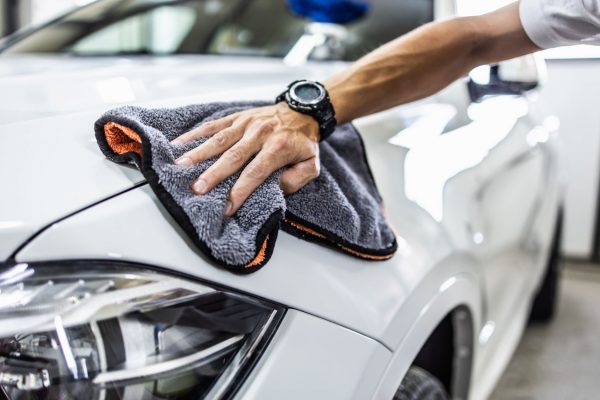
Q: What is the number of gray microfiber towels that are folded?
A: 1